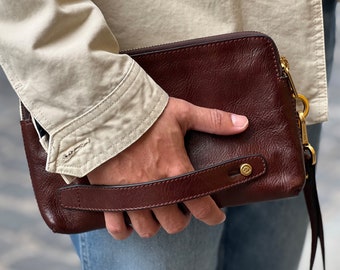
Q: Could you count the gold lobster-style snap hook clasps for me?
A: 1